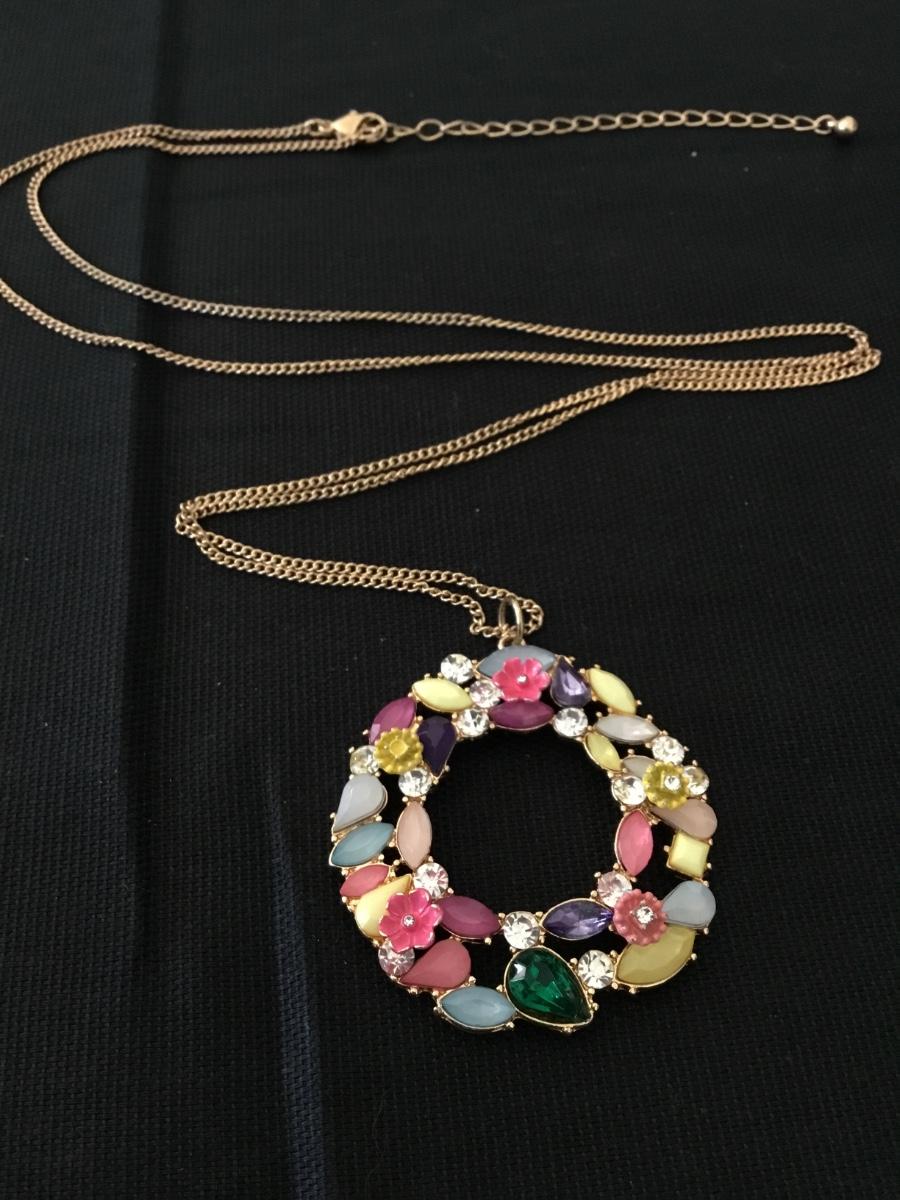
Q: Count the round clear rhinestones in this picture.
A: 14